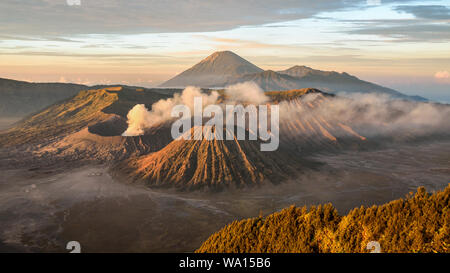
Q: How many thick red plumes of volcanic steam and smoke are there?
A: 0